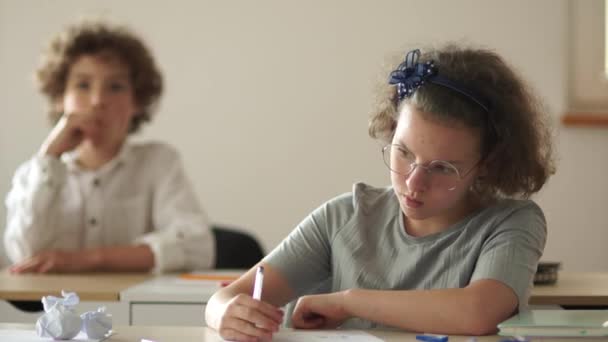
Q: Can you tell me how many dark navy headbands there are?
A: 1